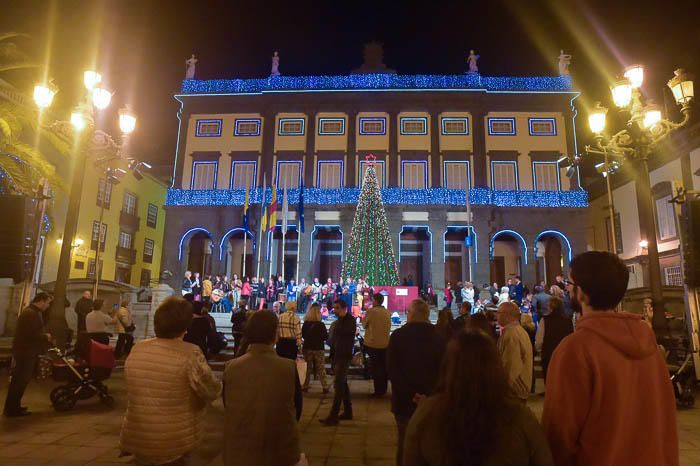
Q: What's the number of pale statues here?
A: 4